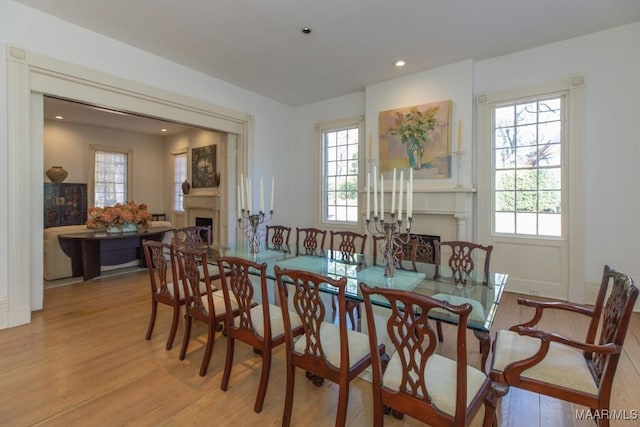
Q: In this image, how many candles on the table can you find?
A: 14